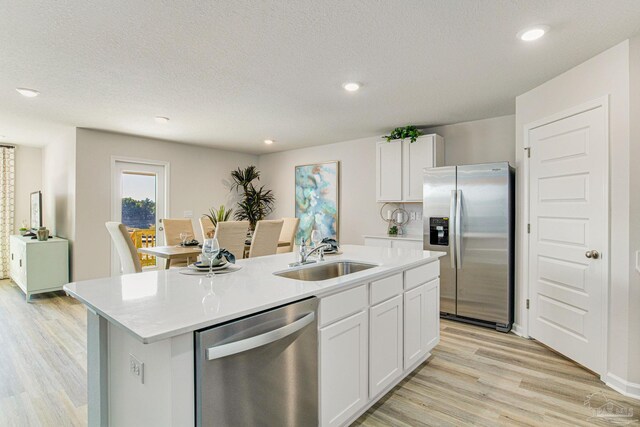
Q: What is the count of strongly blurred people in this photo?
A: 0